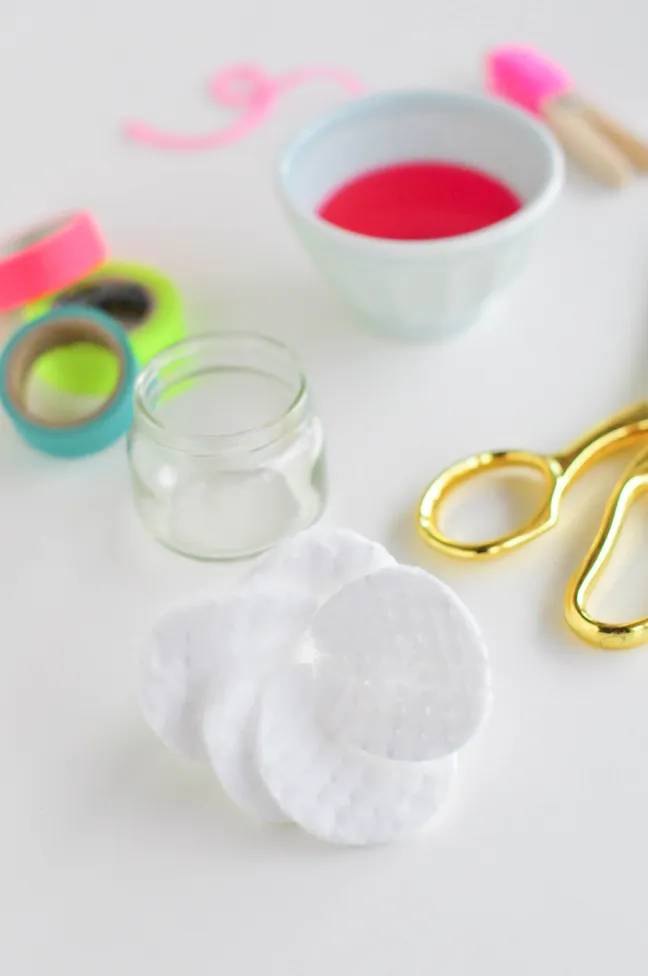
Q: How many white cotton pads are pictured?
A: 5